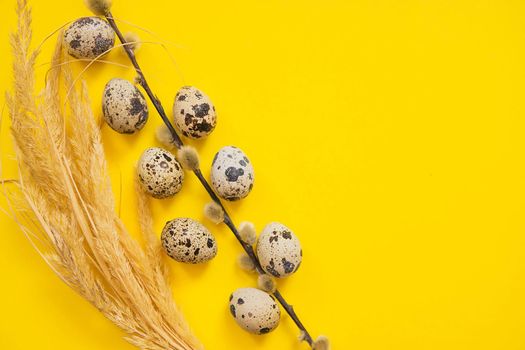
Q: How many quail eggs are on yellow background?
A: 8